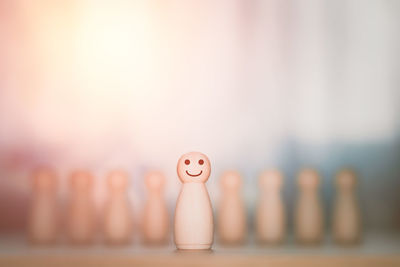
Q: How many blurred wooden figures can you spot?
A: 8